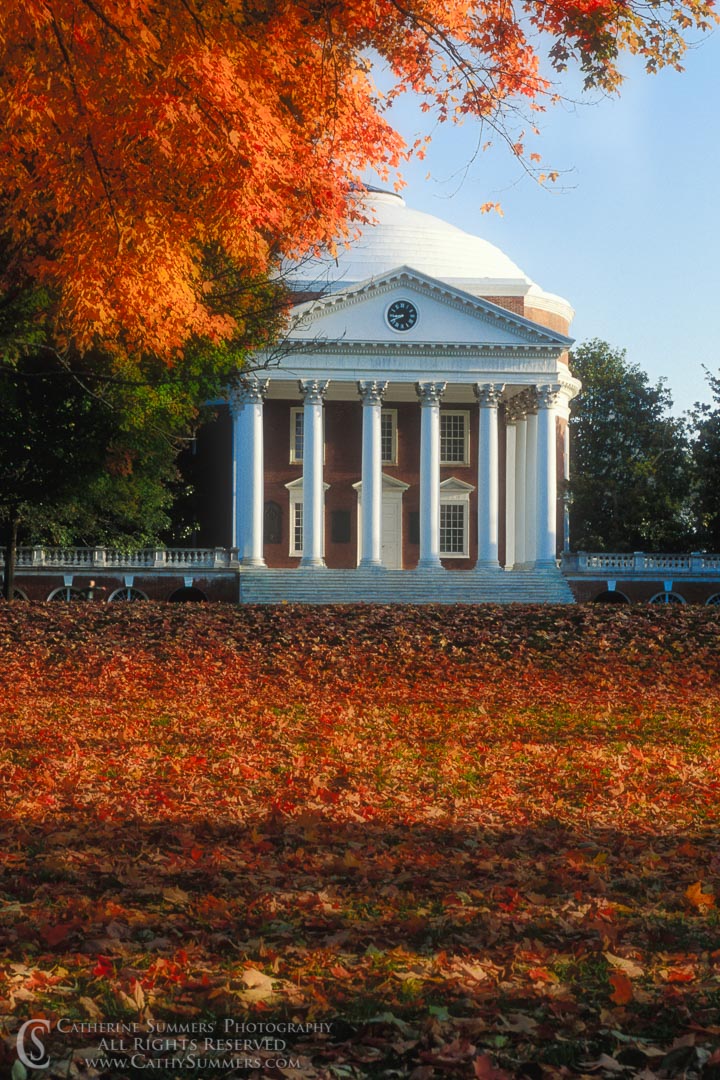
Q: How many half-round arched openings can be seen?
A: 7